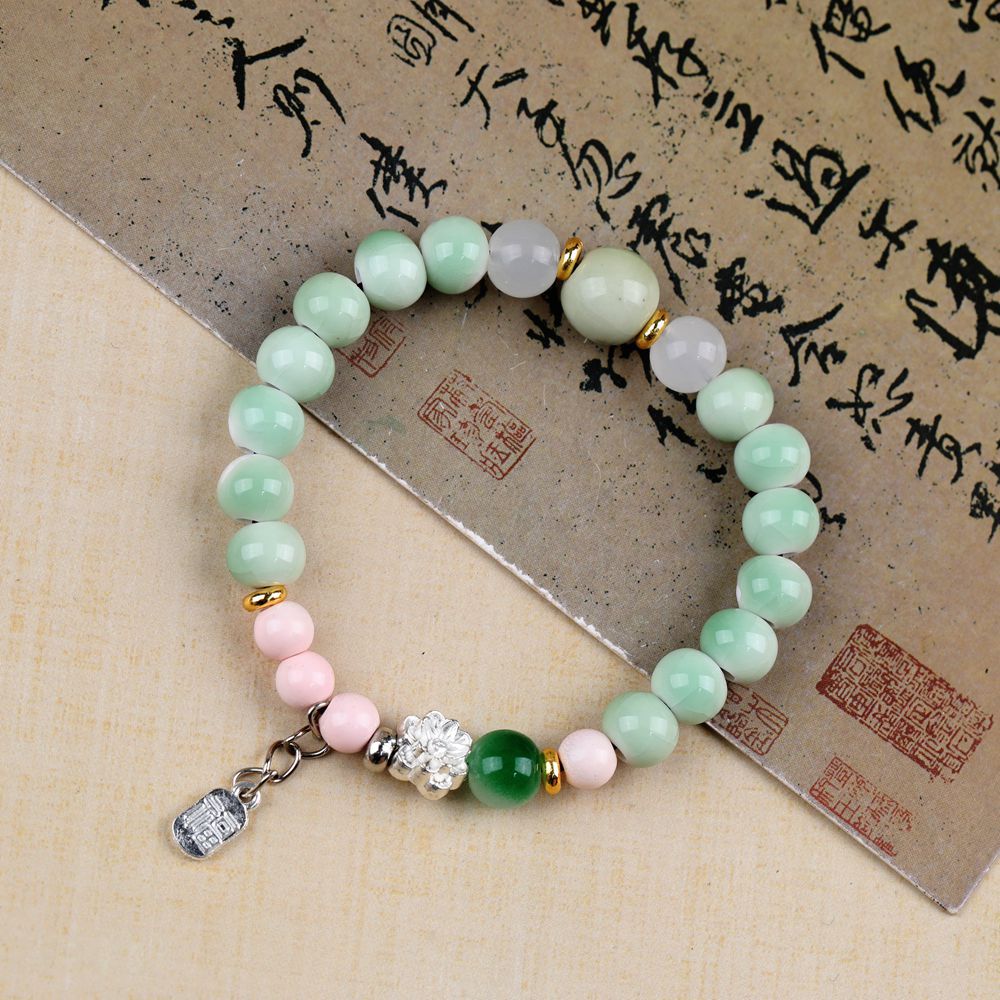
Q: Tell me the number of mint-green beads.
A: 14